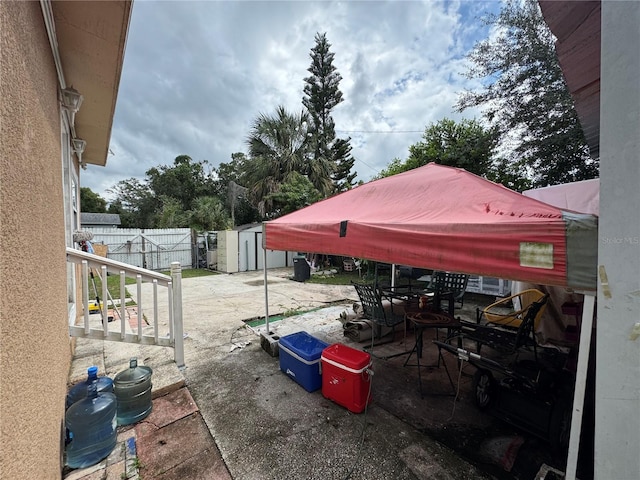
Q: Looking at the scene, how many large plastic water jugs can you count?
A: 3